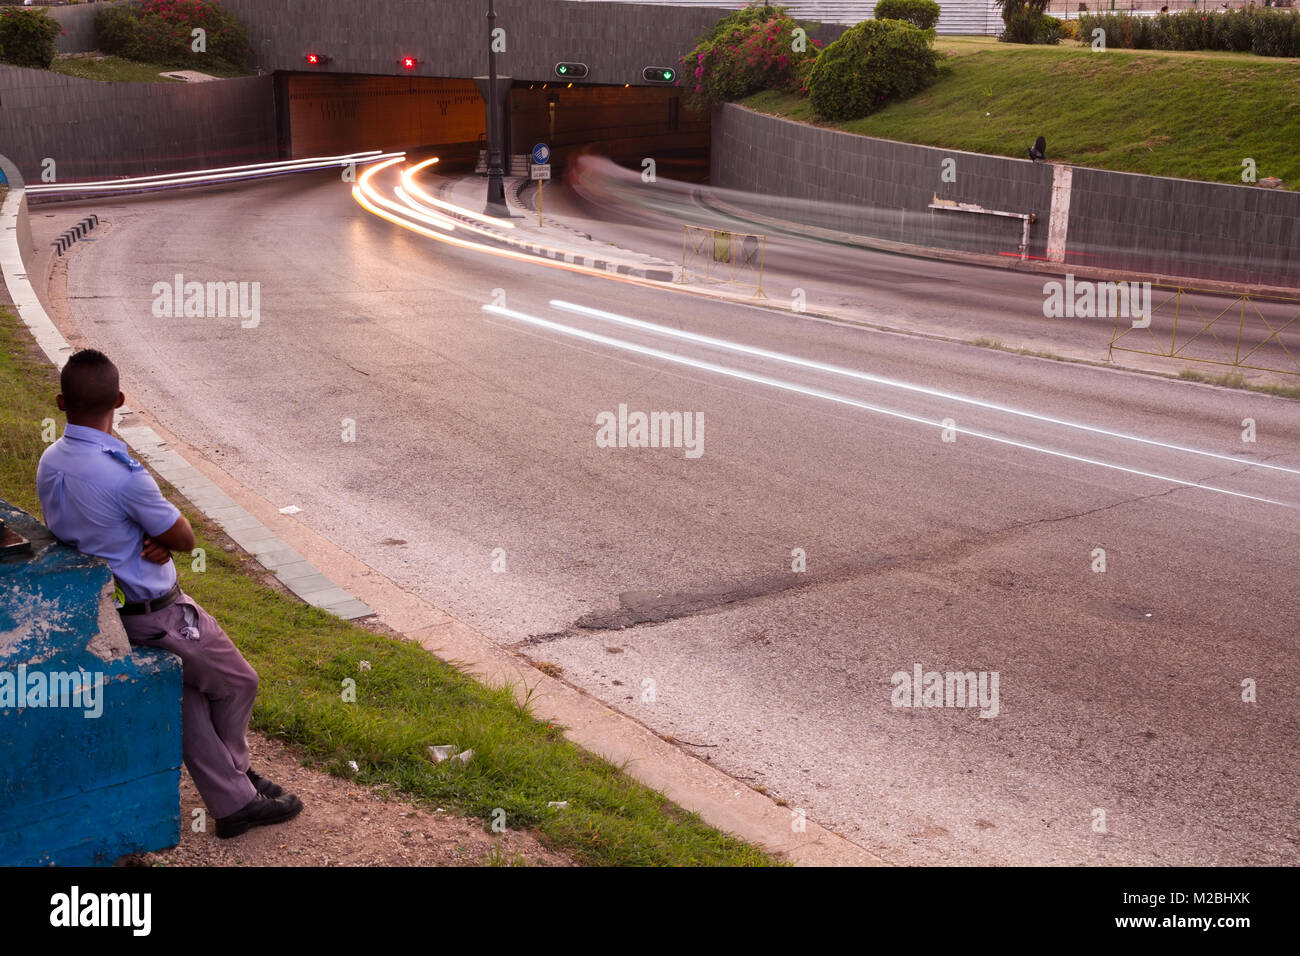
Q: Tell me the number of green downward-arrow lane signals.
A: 2